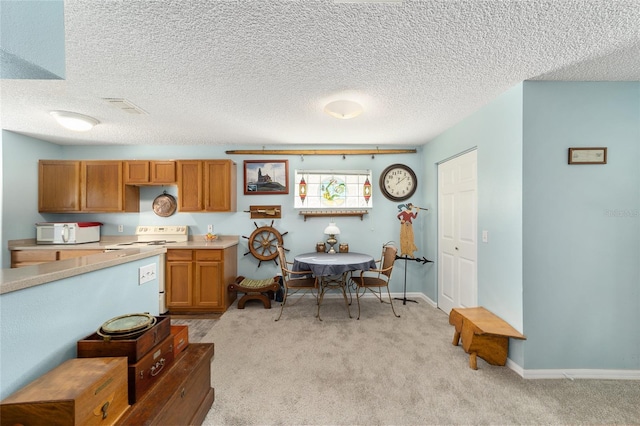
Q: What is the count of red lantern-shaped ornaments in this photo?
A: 2